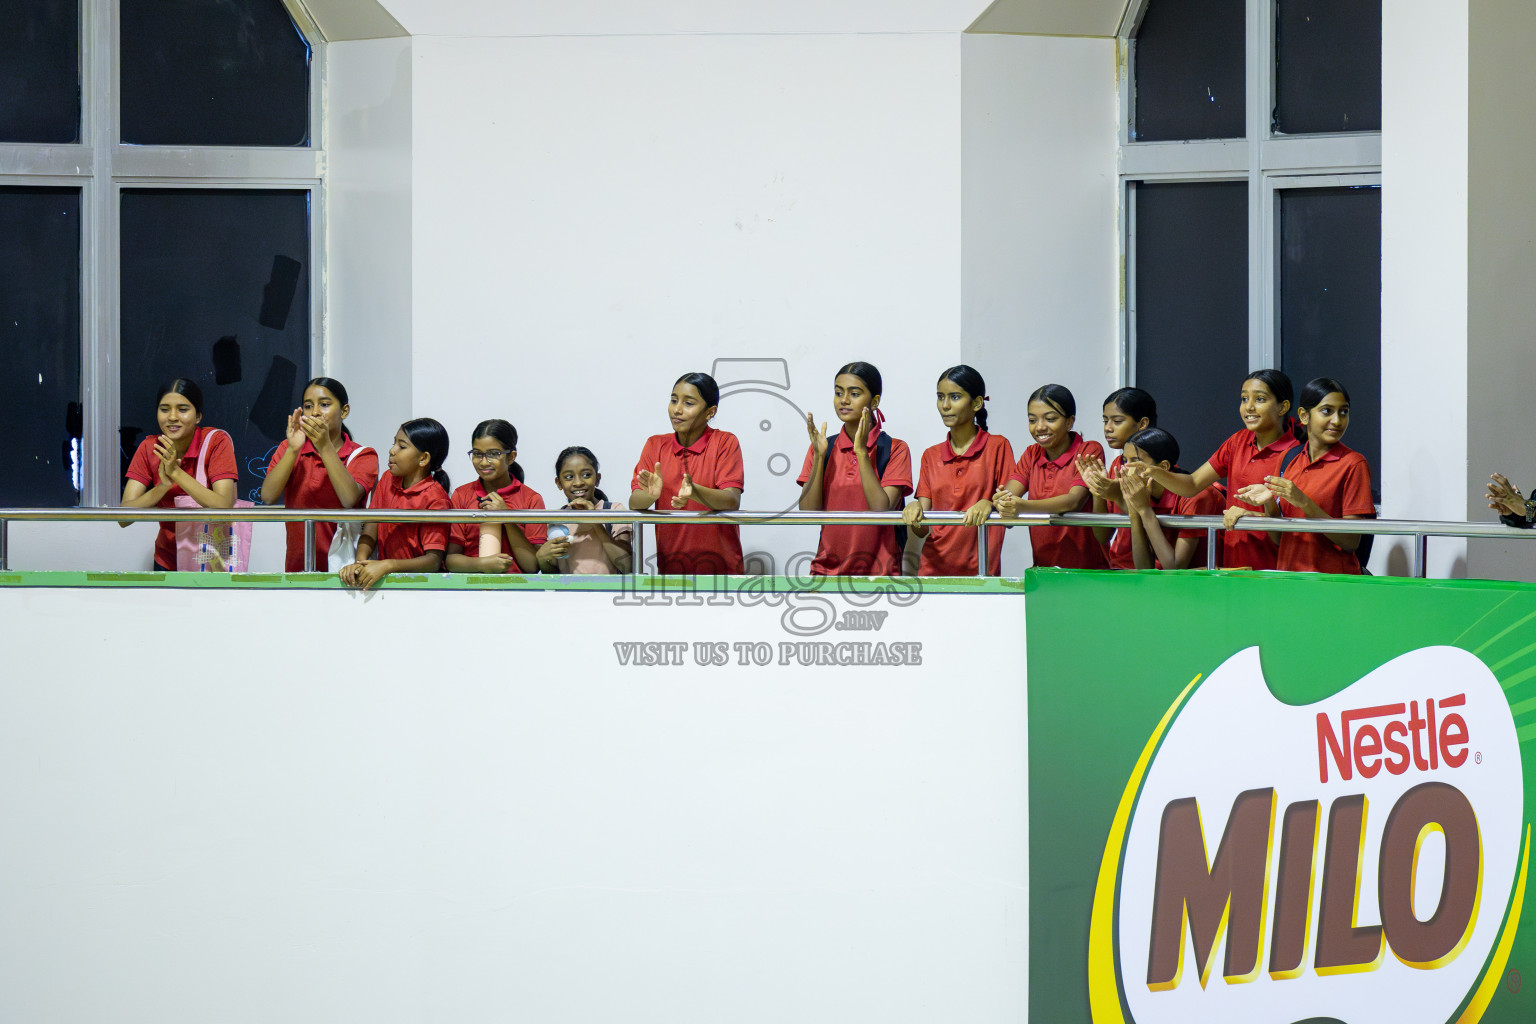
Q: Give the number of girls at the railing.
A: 13